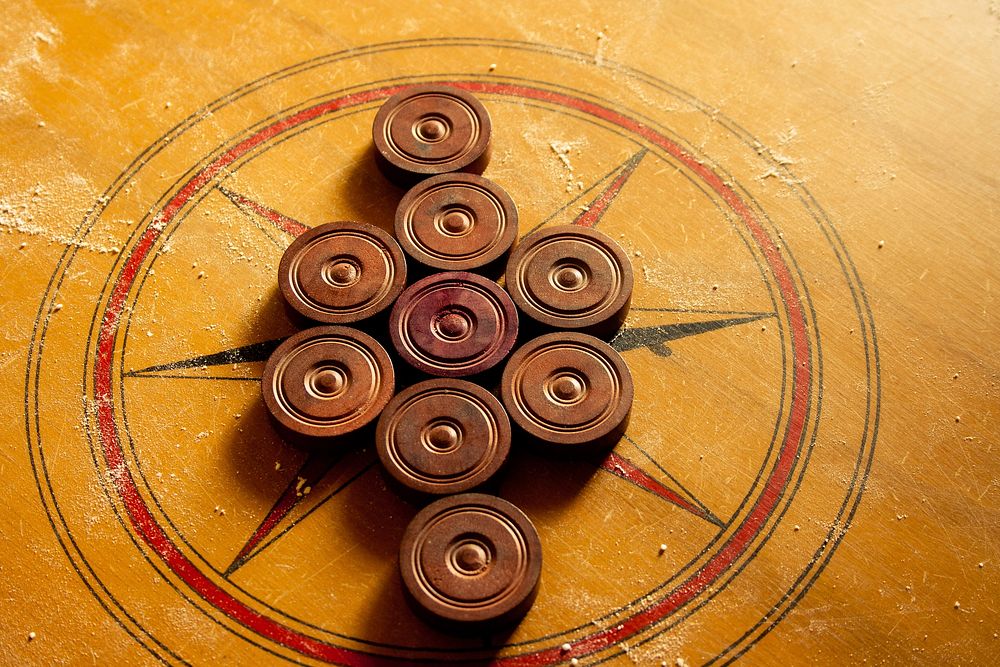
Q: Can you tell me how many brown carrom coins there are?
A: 8